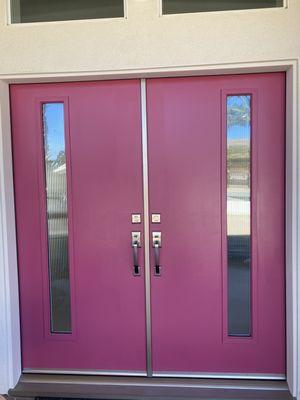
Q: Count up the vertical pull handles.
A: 2